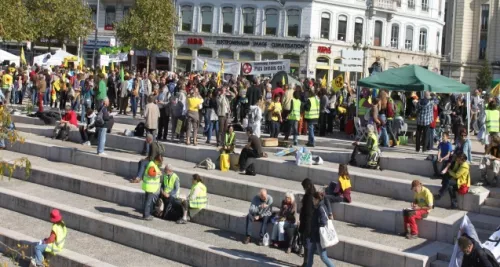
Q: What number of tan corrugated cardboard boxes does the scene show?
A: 1